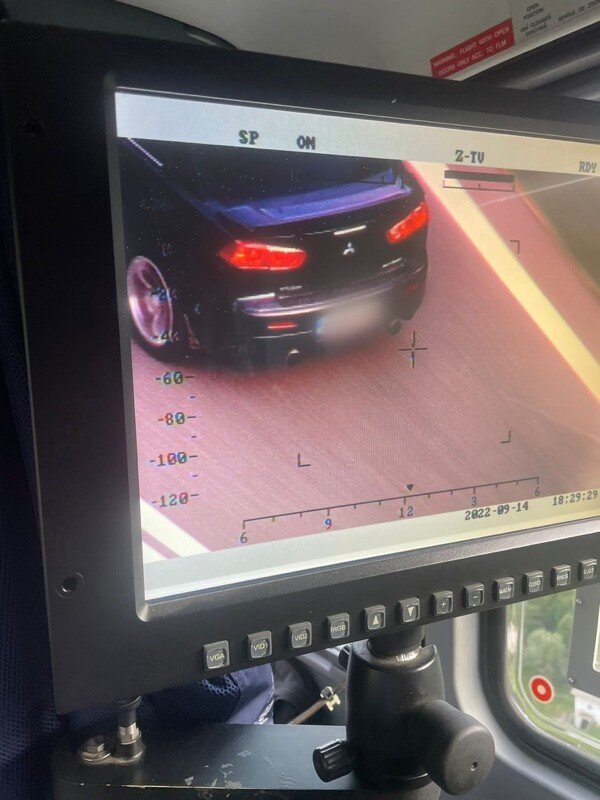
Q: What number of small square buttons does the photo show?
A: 12